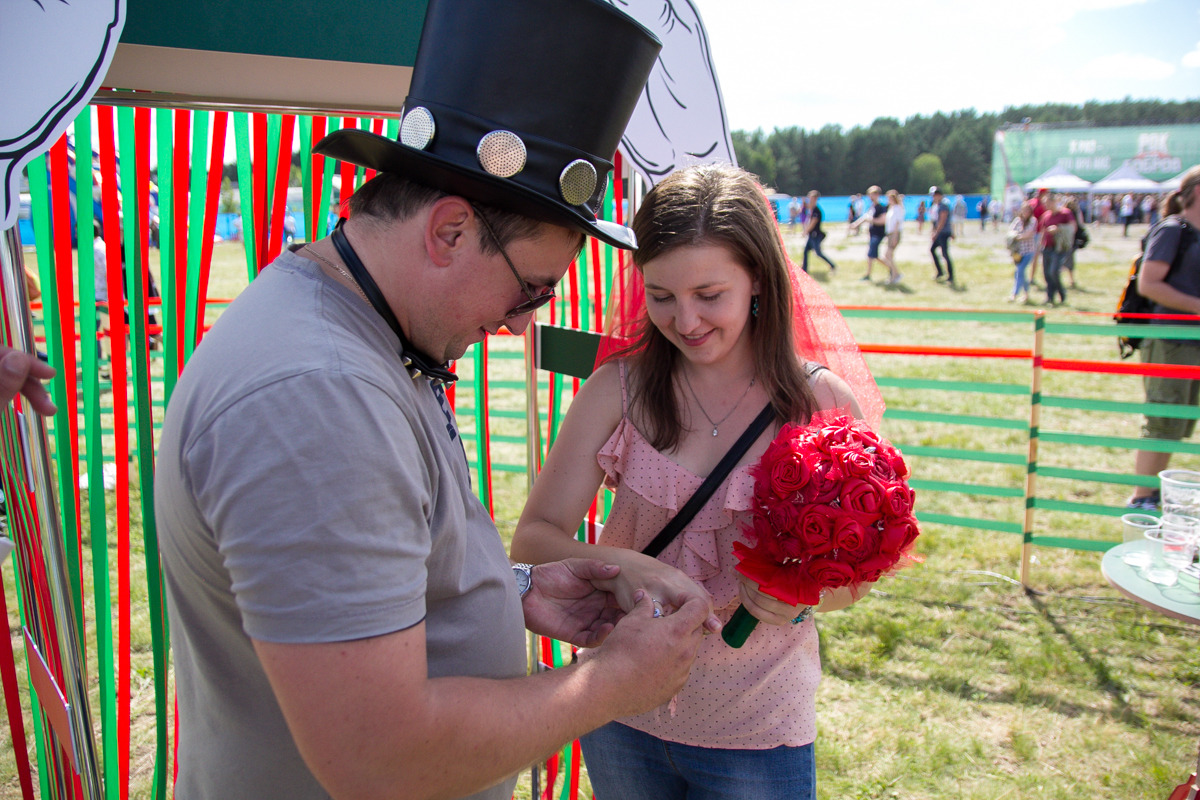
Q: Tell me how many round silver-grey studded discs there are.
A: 3